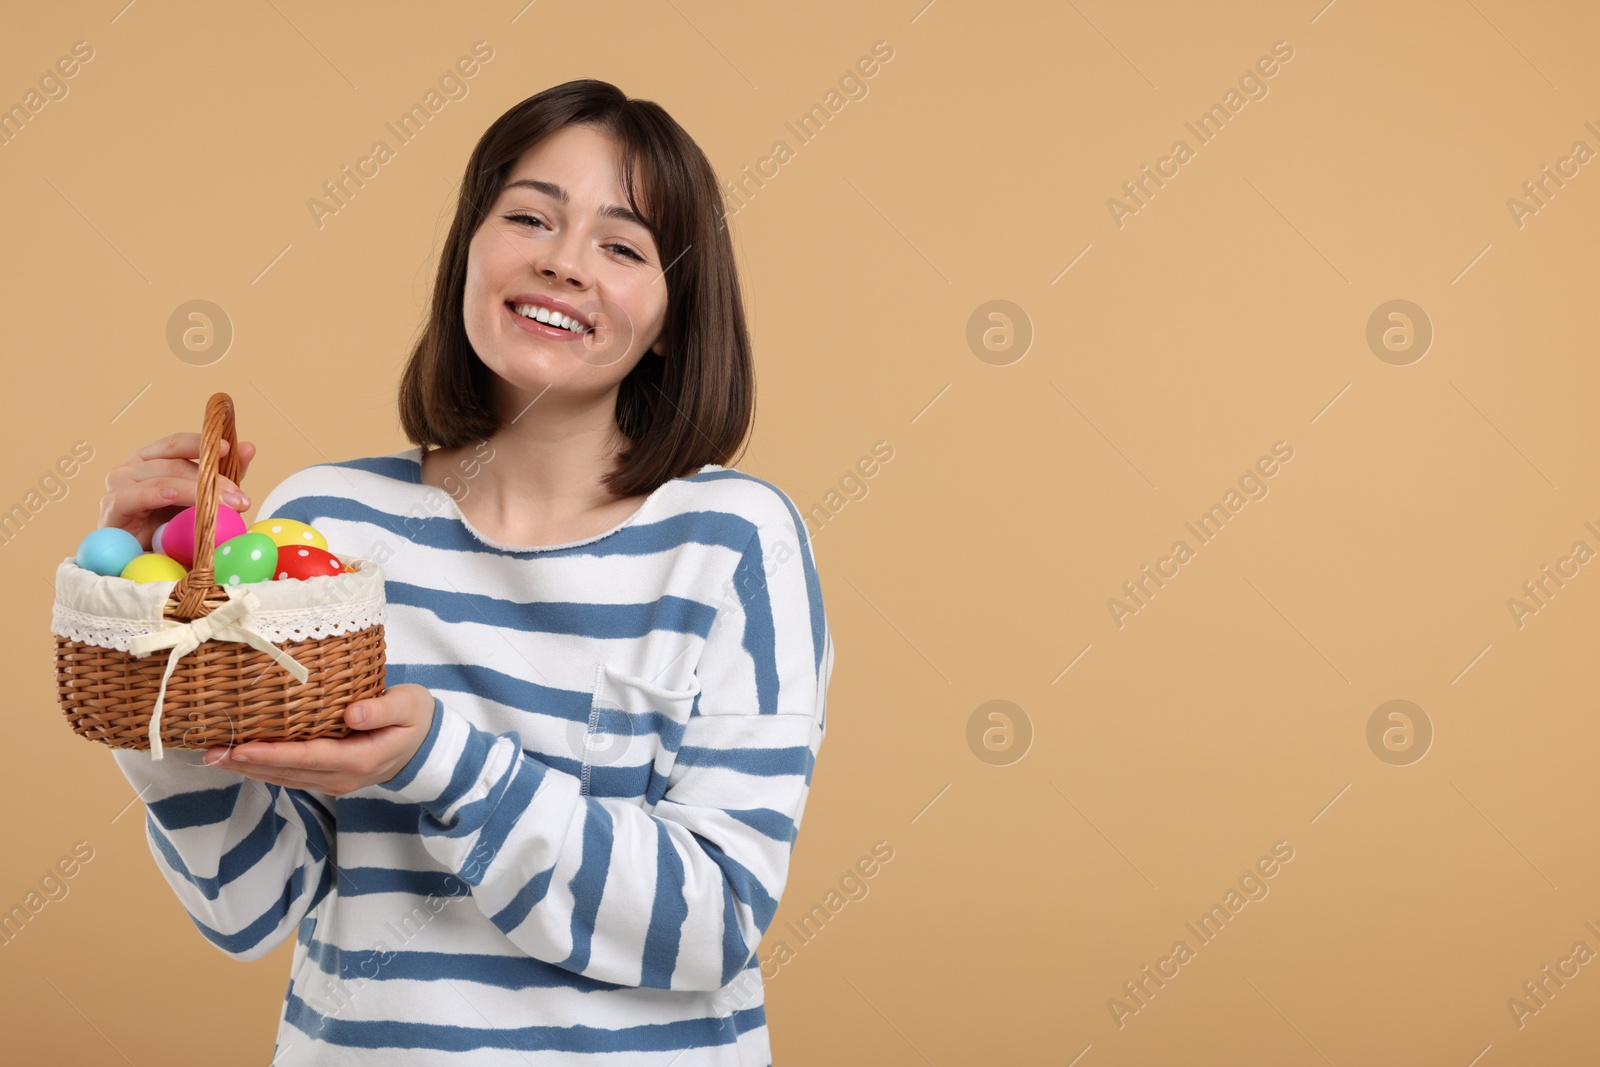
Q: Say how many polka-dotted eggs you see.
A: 3